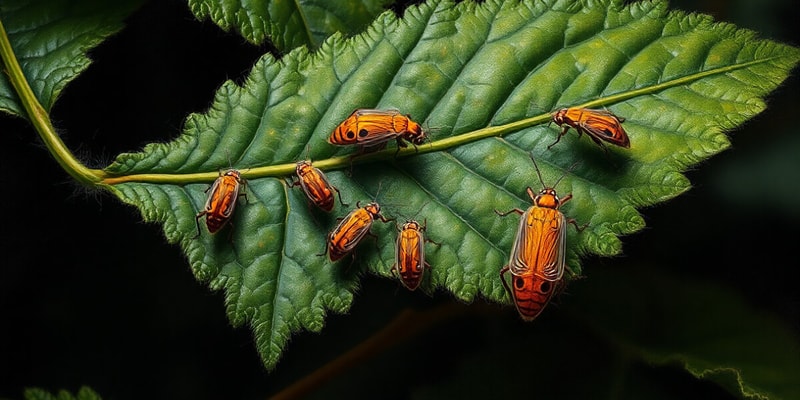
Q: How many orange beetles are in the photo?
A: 7